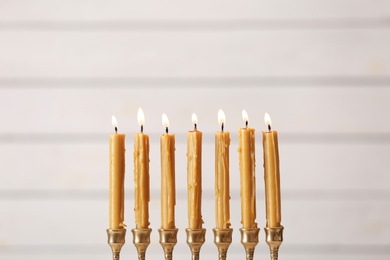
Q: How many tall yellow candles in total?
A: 7